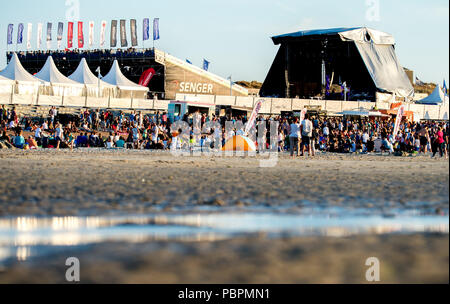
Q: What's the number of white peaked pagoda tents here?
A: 5